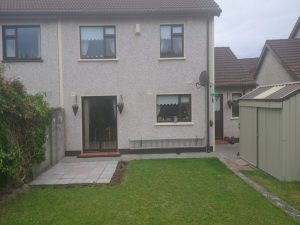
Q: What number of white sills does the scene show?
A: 4